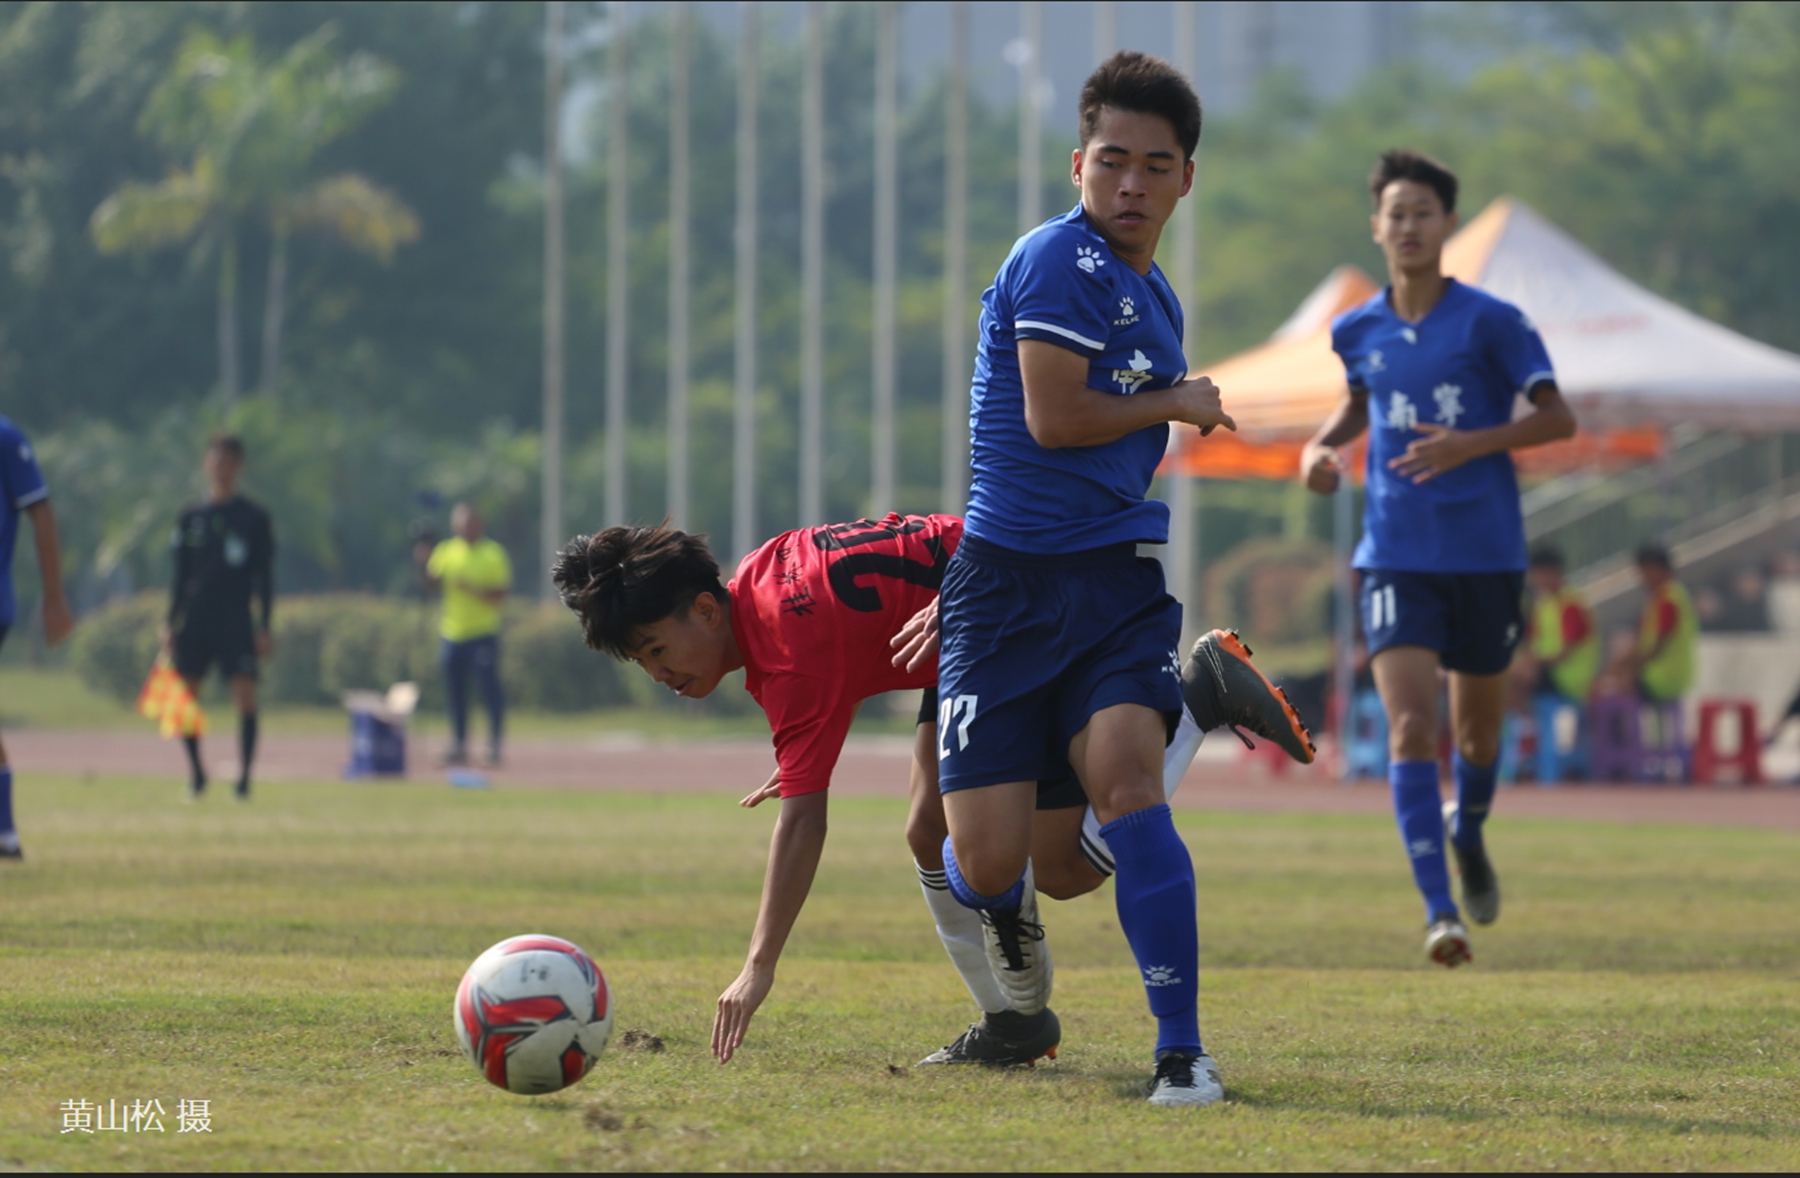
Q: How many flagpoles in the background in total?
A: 10